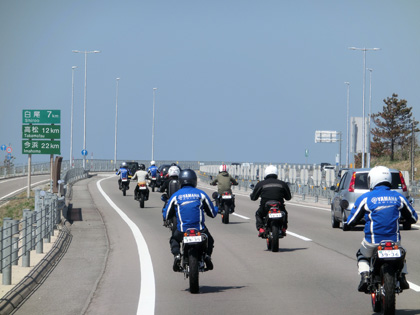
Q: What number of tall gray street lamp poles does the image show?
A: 7